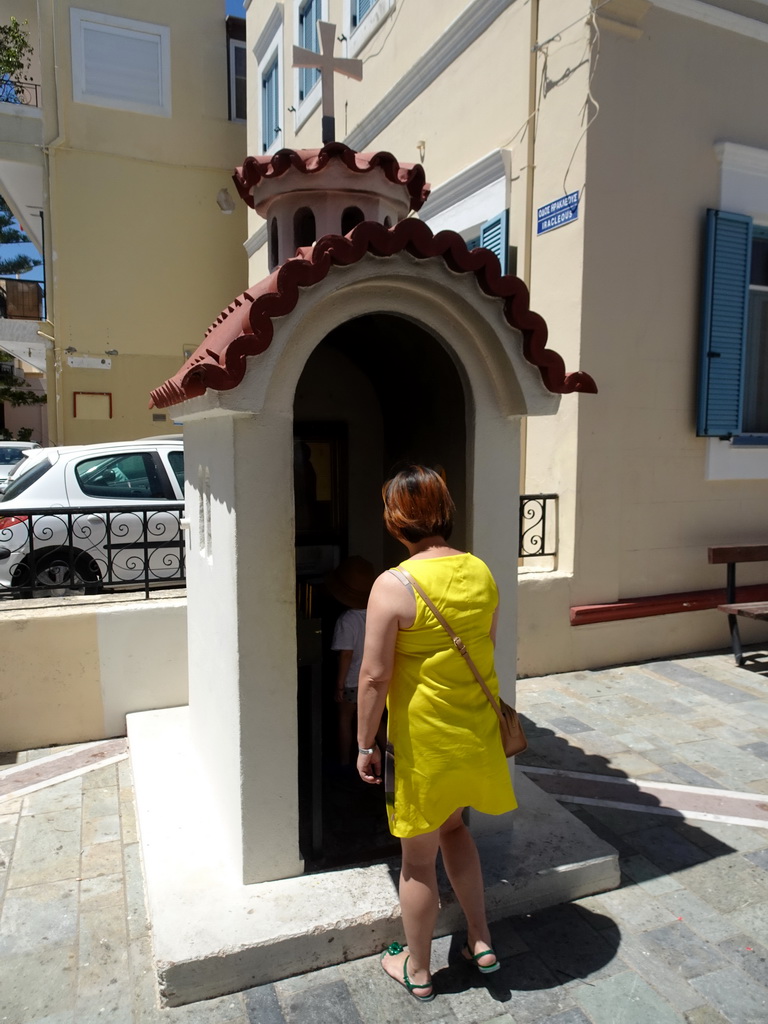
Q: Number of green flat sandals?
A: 2